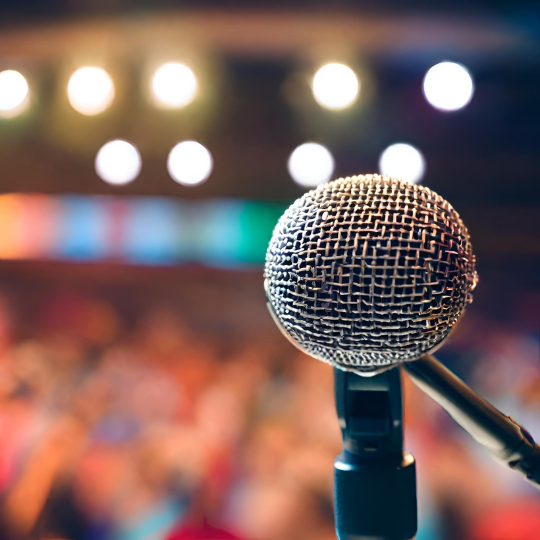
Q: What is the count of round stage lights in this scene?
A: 9